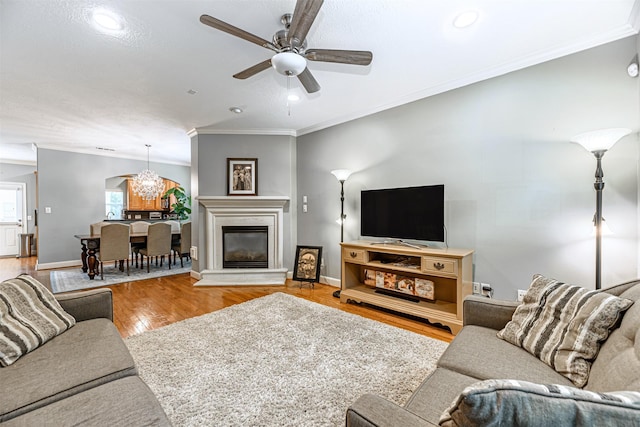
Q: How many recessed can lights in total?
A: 4